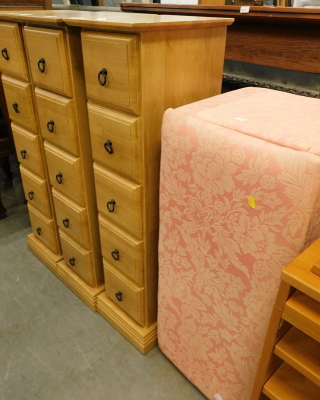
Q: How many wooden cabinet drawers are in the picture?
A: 15